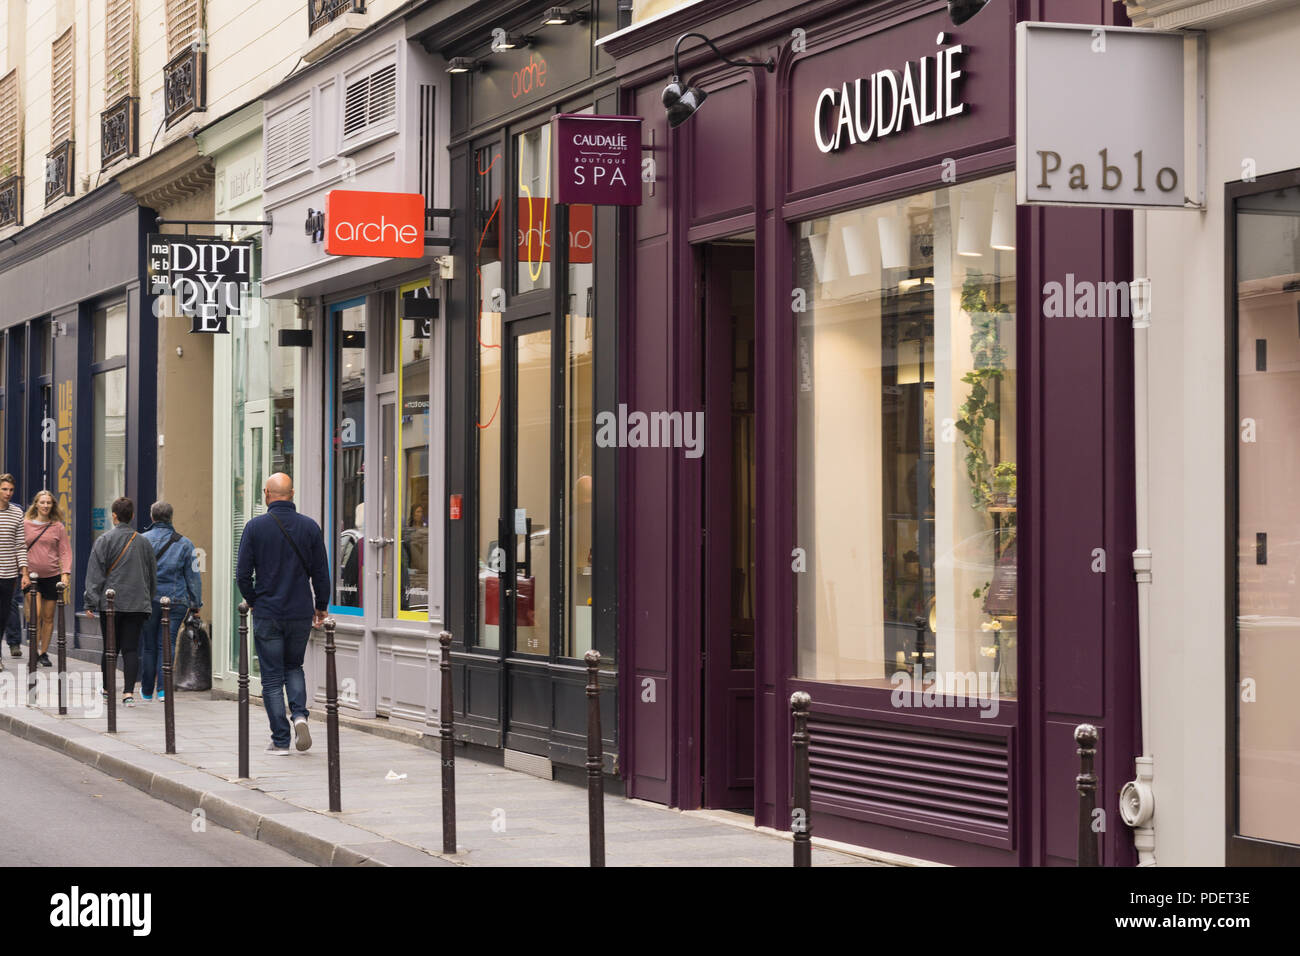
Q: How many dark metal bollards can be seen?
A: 10